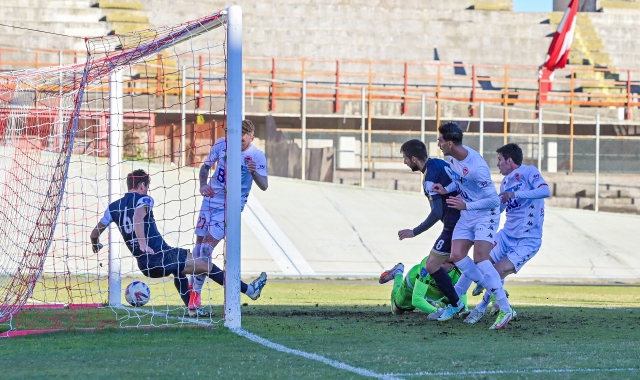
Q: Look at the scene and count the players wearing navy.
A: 2